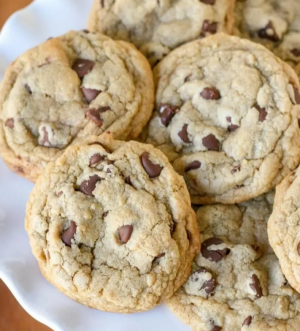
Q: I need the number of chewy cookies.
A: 7